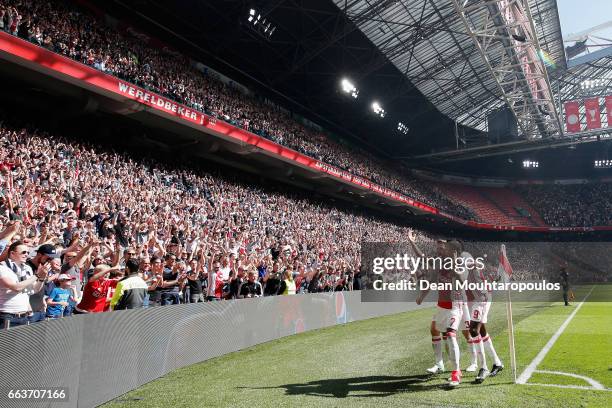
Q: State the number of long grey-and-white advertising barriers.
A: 1